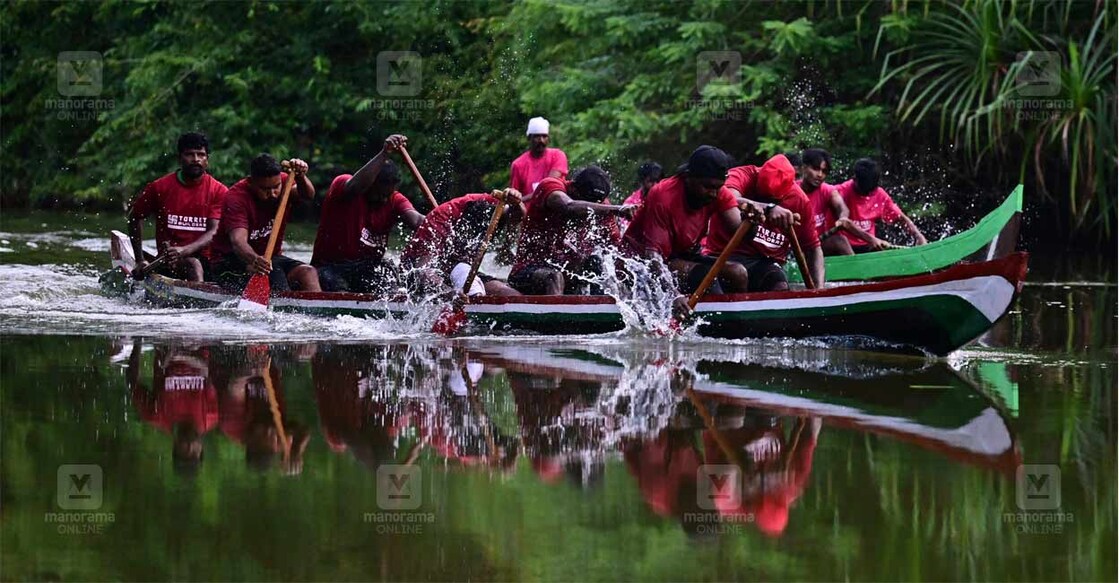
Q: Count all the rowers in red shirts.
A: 7